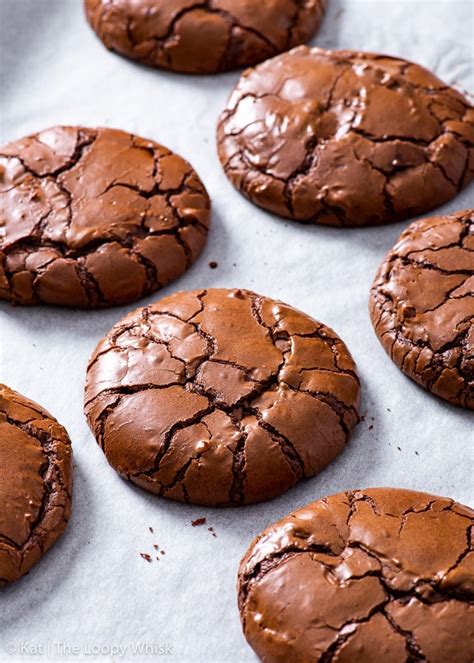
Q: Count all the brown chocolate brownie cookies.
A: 7